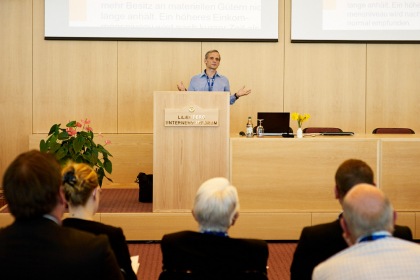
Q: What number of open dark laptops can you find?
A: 1